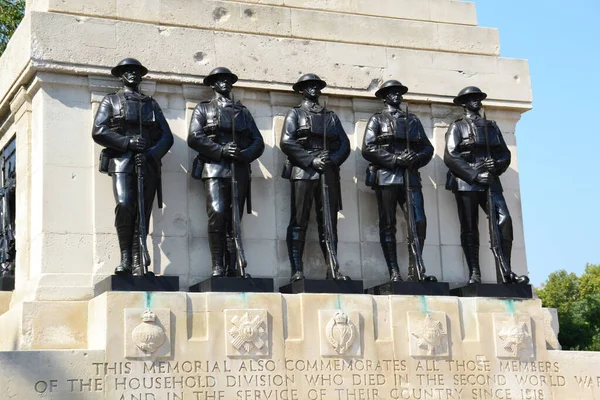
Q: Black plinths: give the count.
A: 5